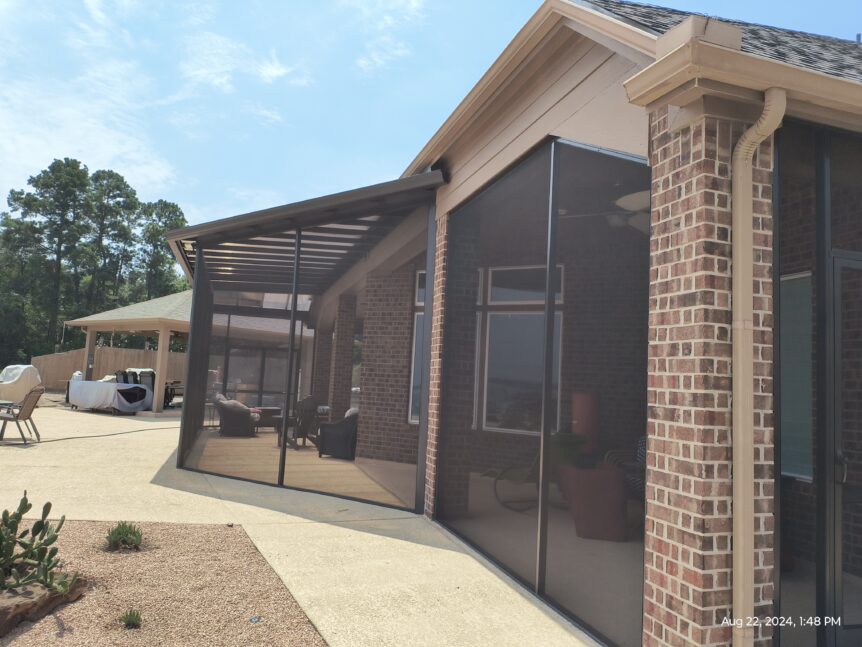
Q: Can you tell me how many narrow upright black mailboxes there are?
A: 0